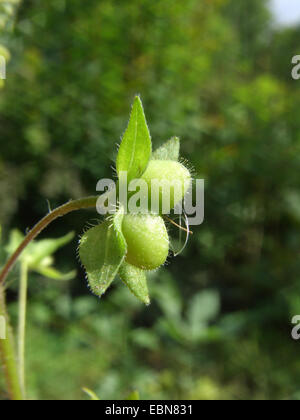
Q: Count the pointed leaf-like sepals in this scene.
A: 4